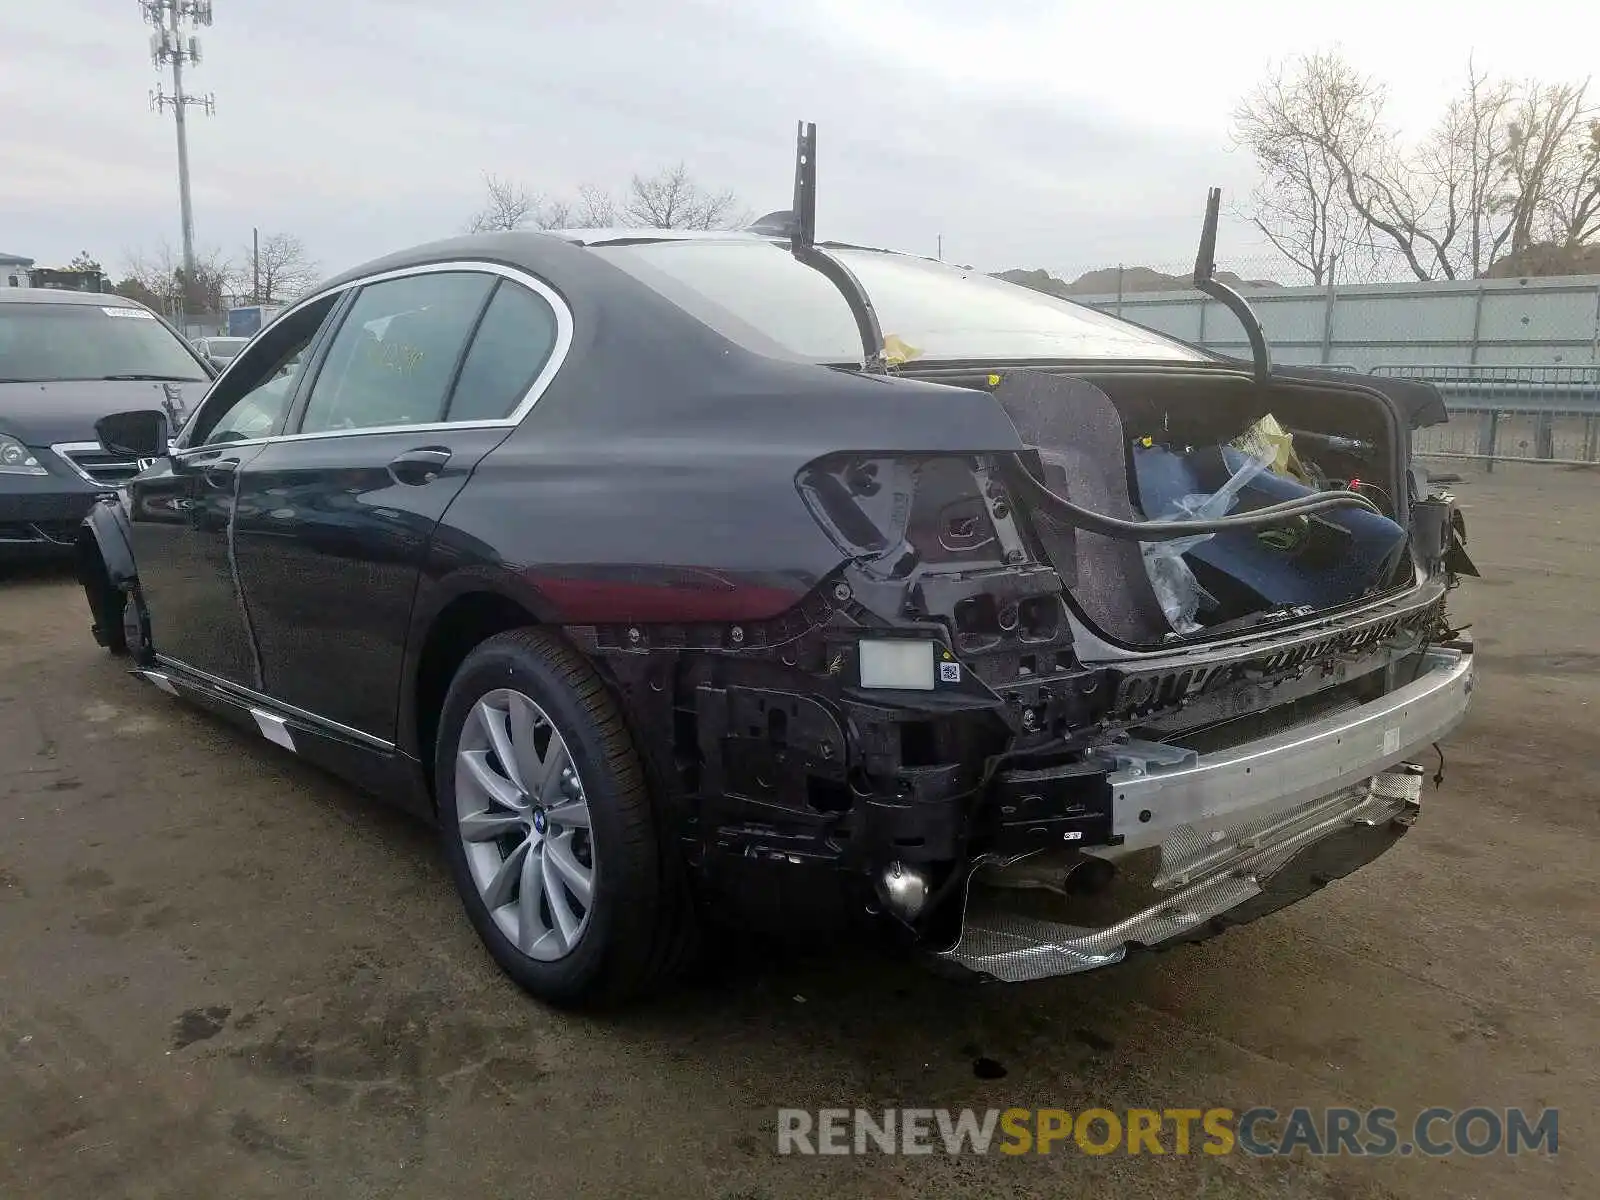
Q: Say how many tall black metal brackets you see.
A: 2